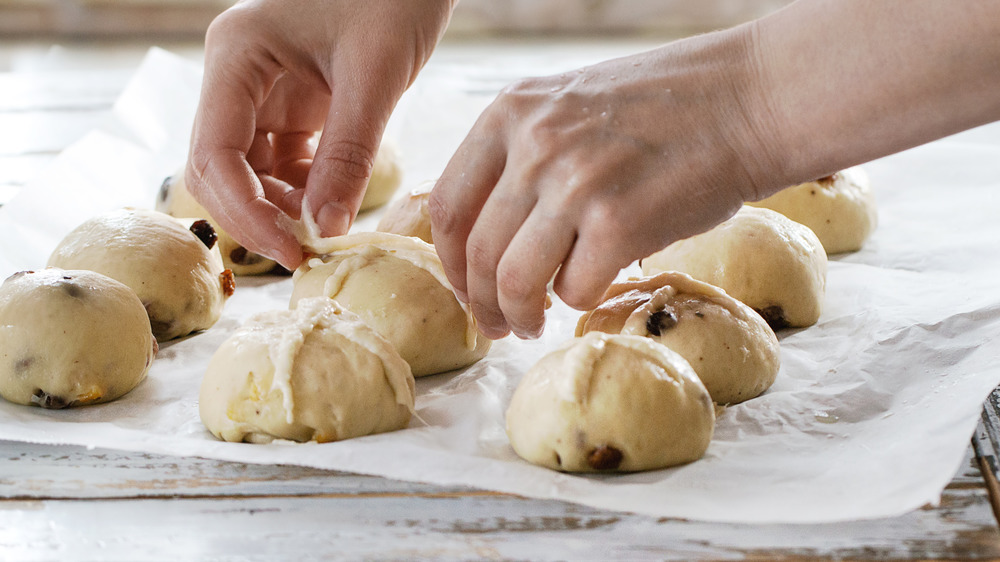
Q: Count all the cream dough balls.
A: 11